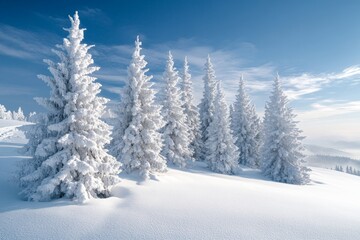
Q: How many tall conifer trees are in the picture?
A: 8